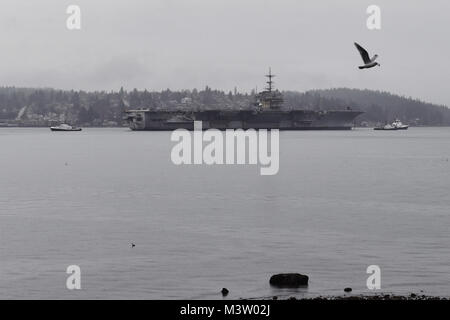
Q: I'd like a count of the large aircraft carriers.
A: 1